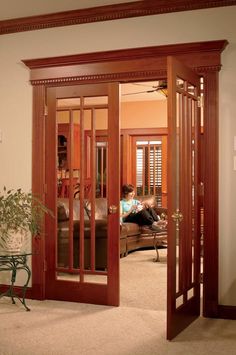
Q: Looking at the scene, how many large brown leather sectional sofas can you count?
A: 1